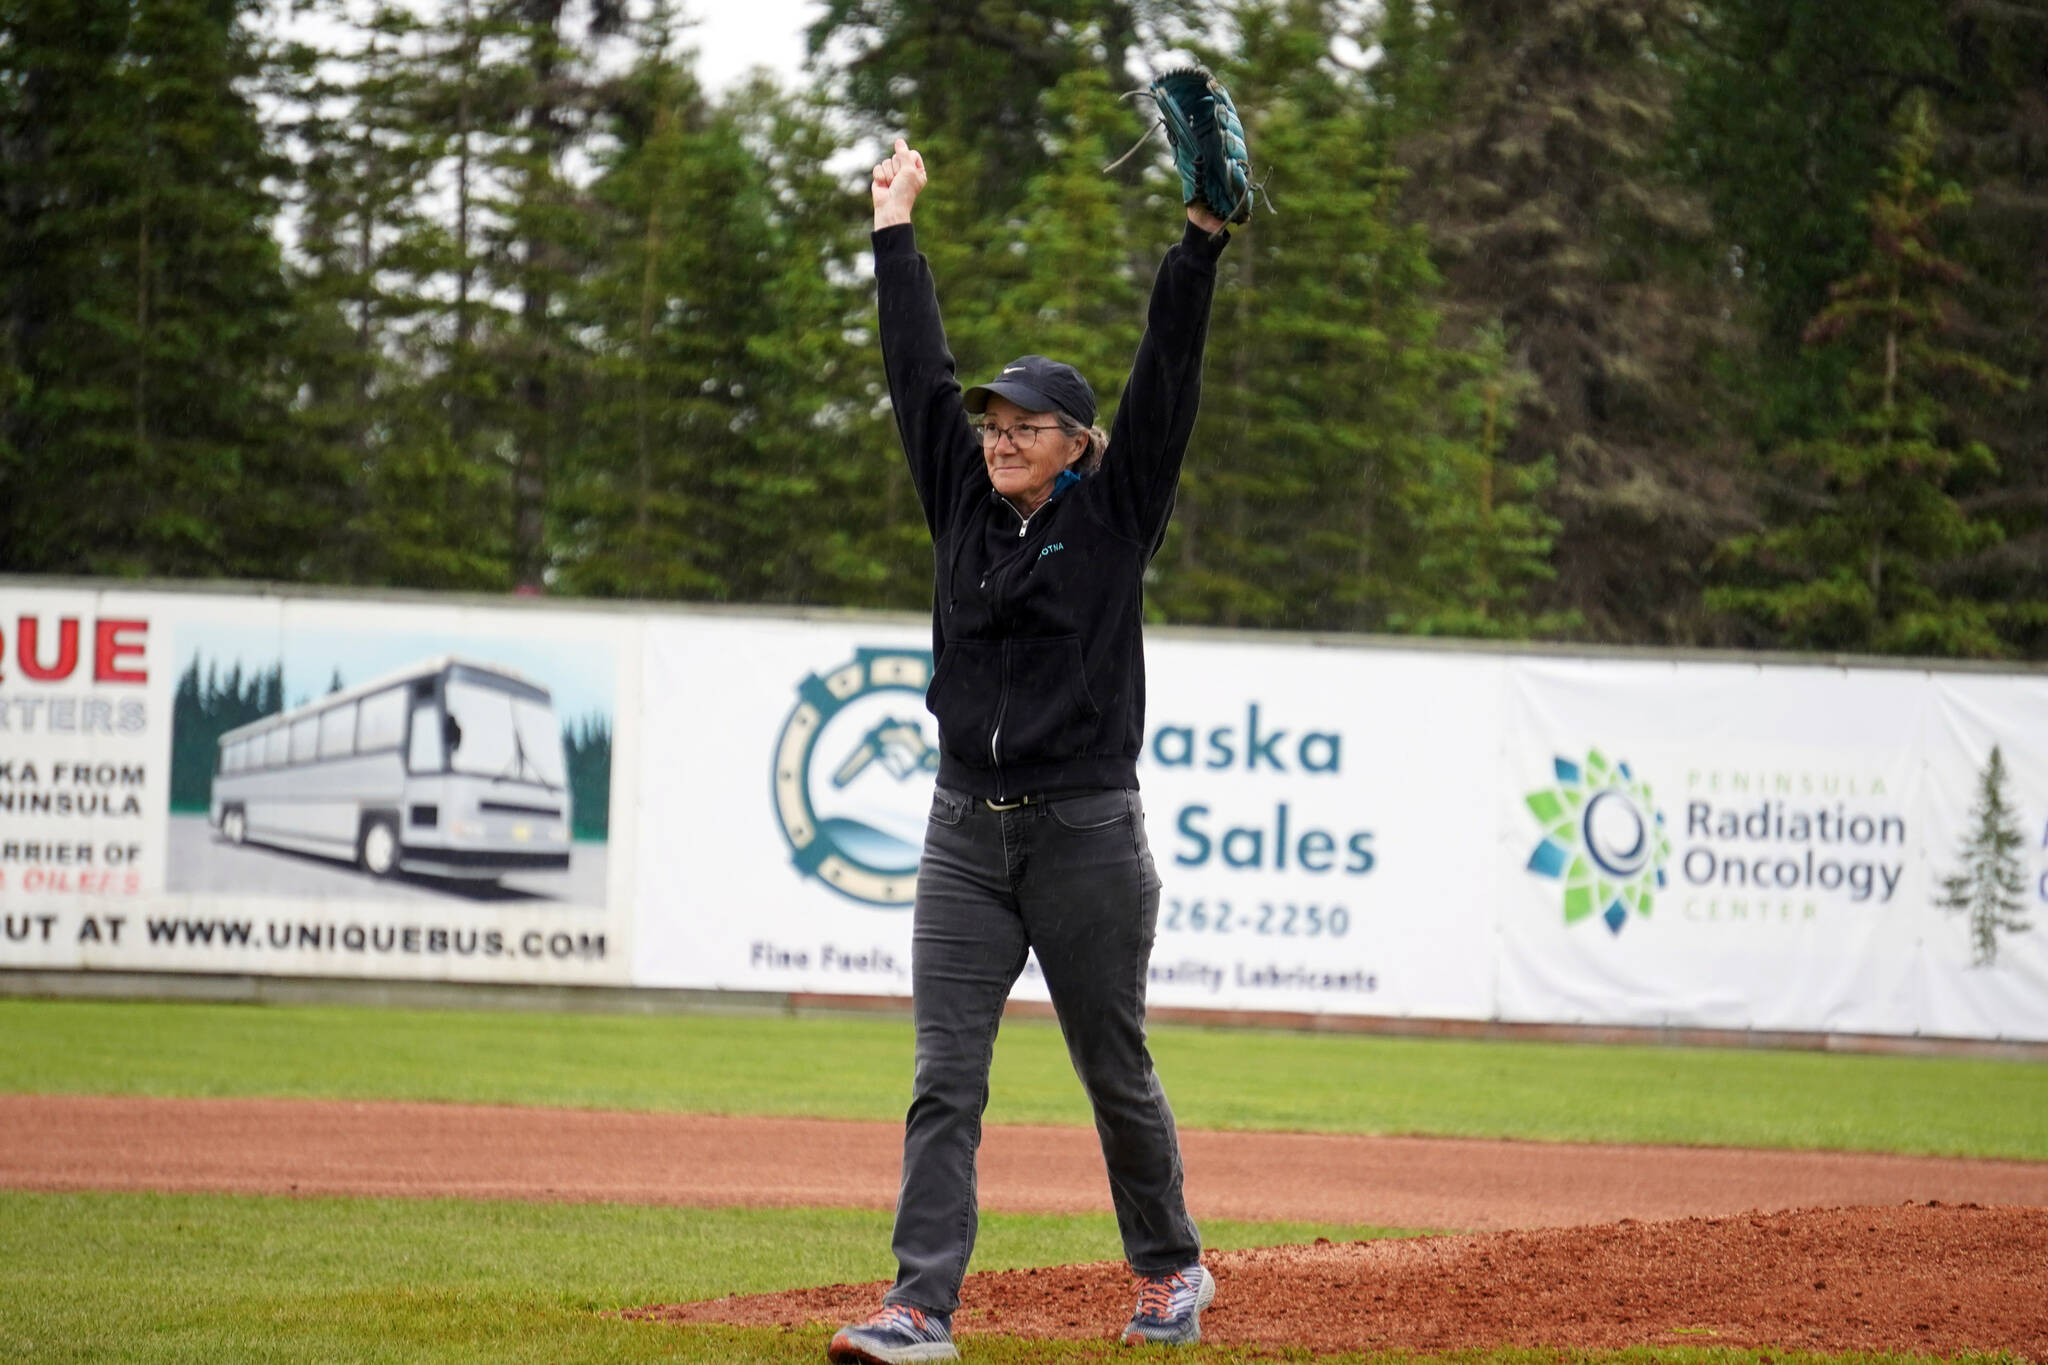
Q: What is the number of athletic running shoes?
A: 2